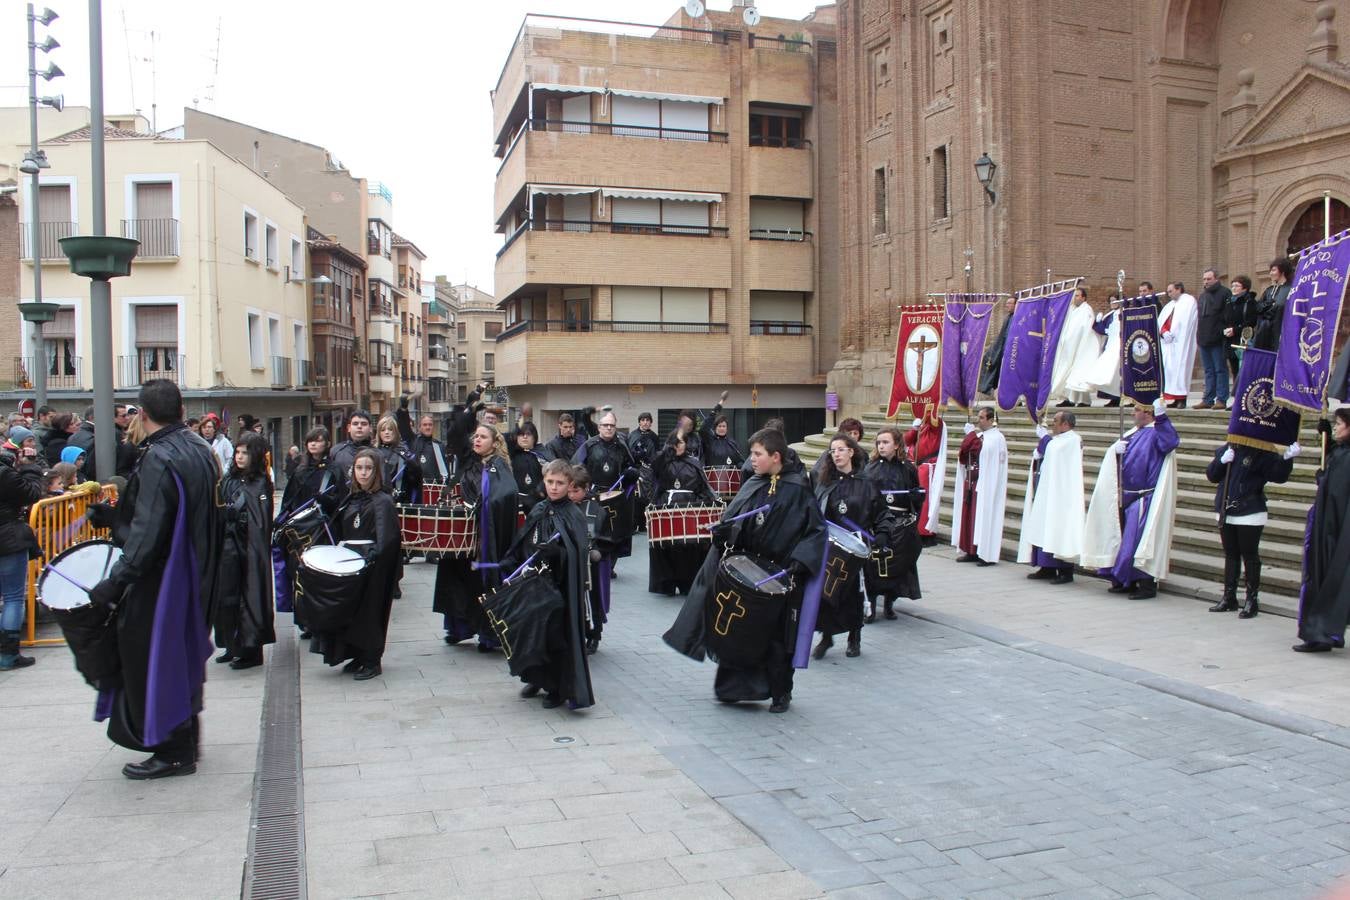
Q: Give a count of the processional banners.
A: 6